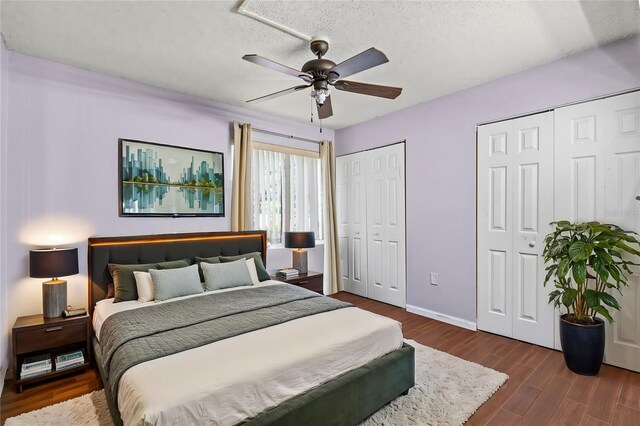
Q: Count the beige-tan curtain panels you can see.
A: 2